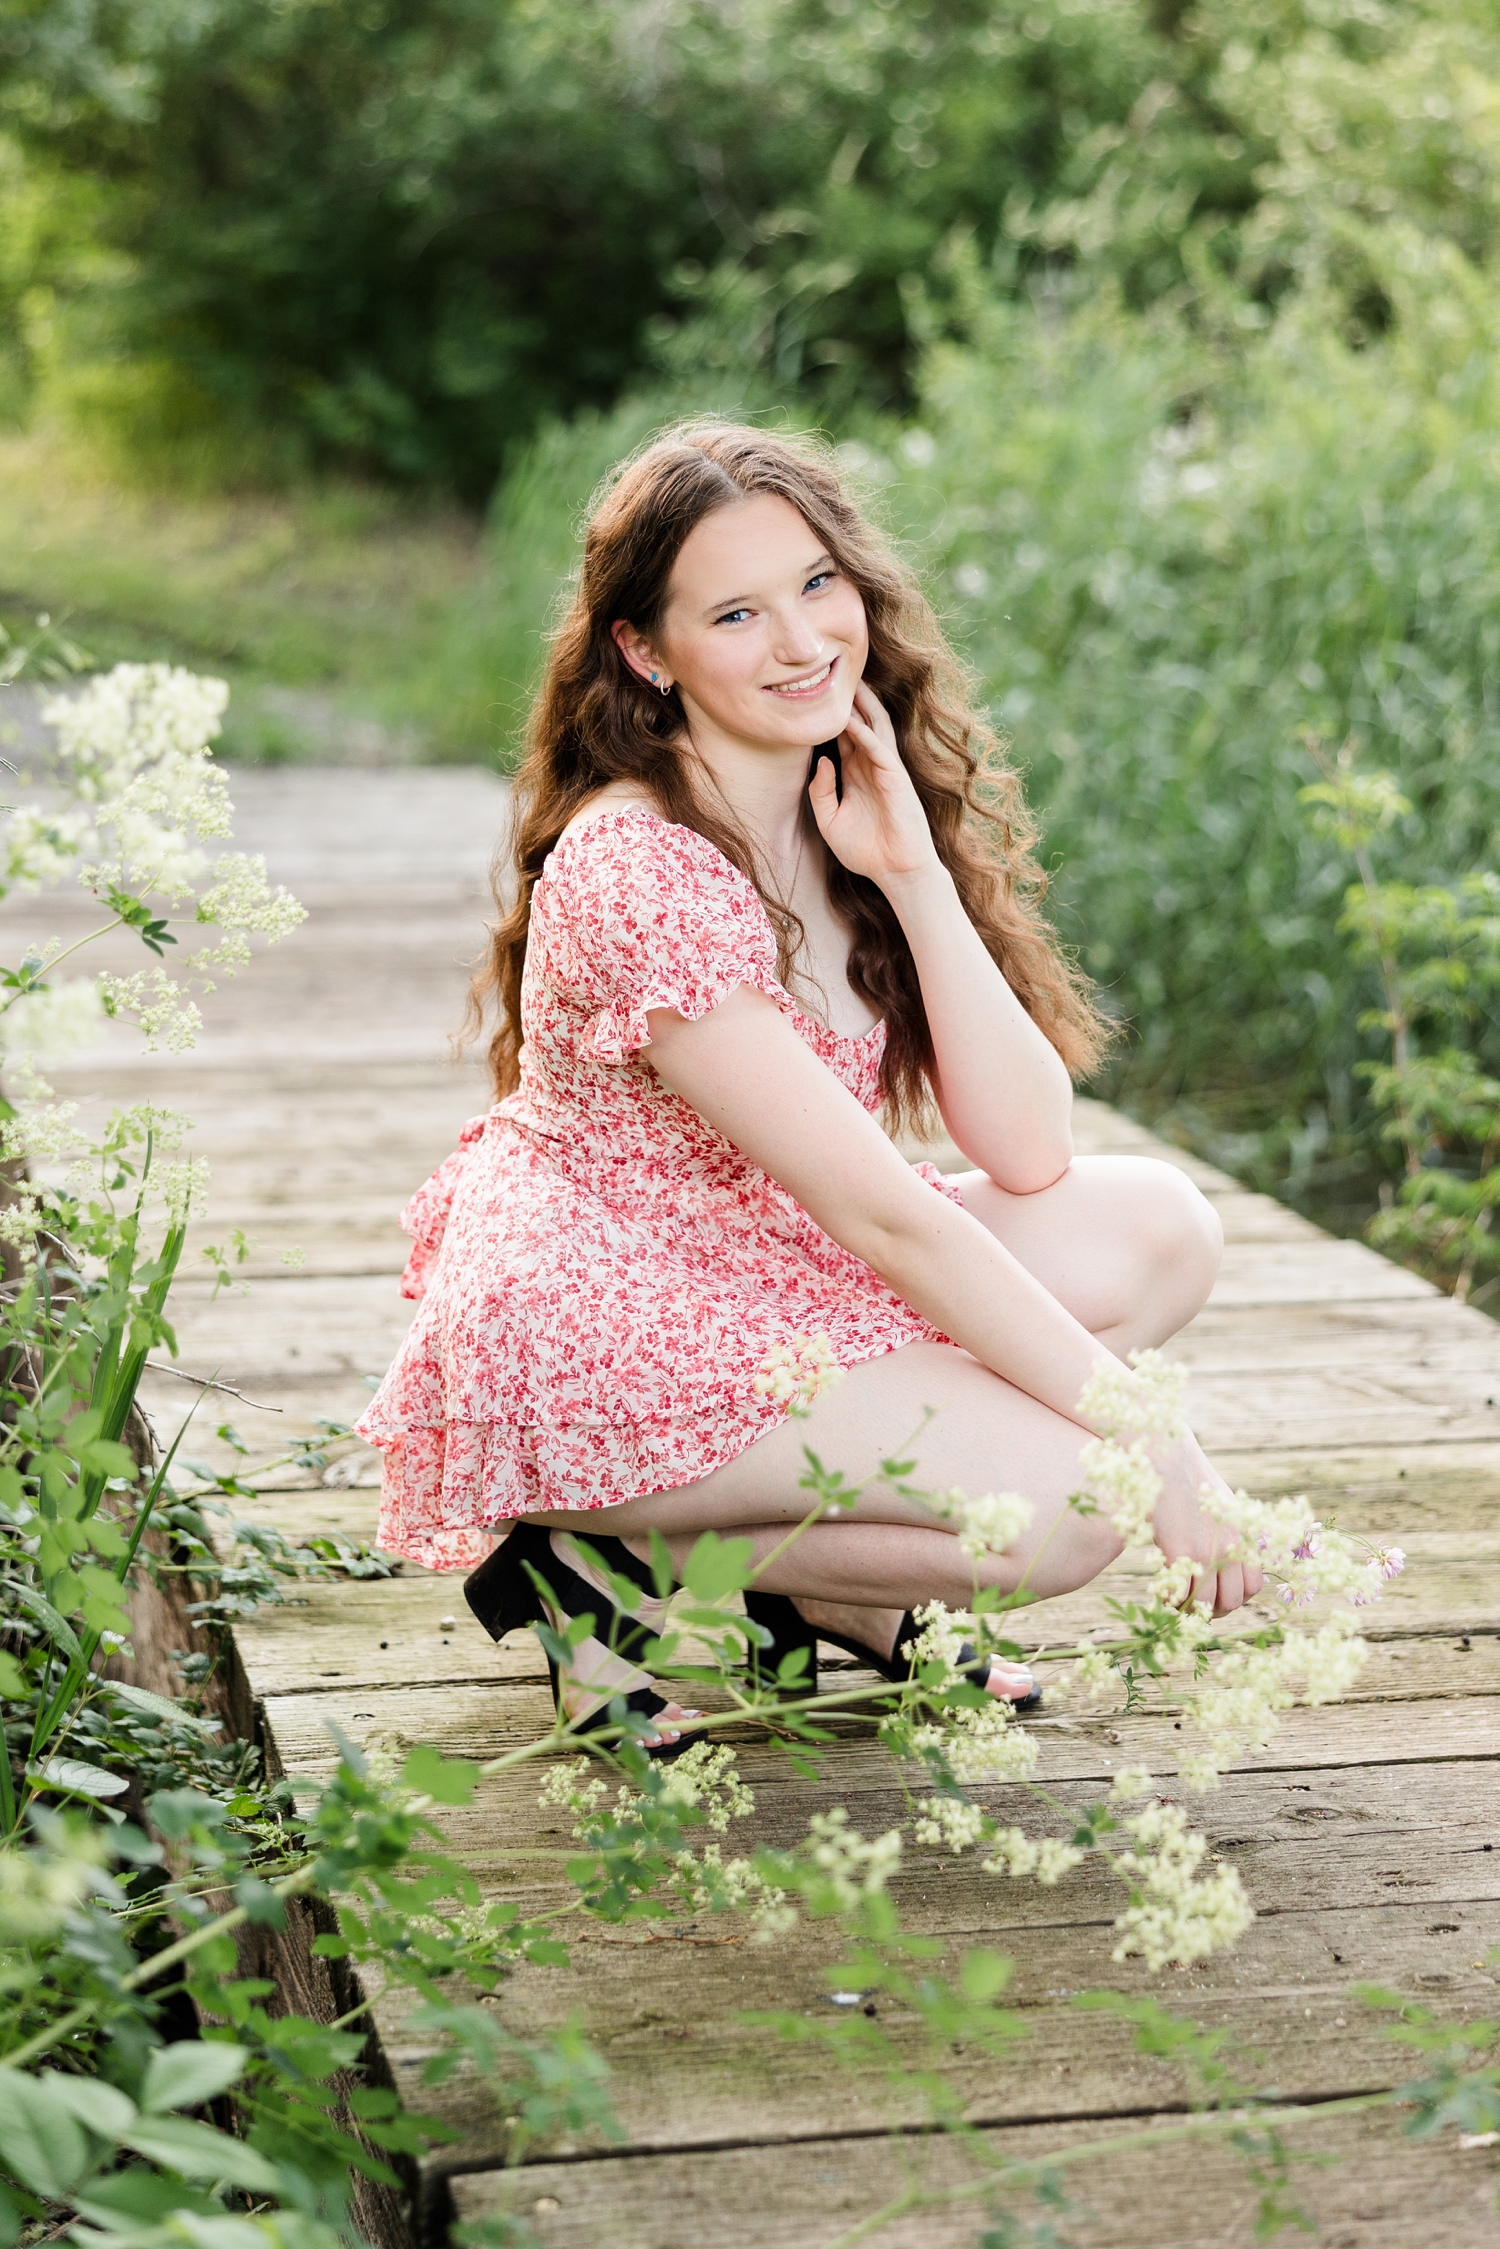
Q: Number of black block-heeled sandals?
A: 2